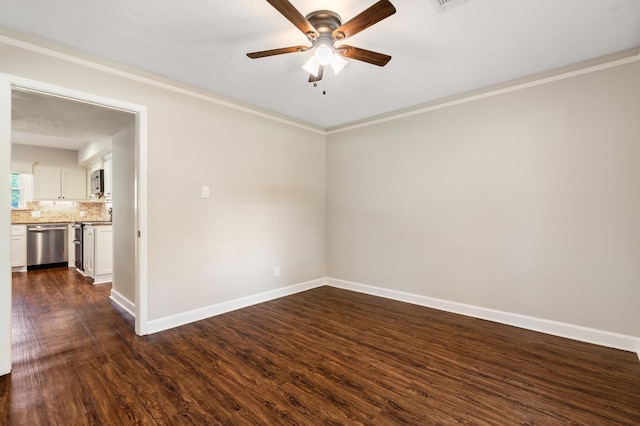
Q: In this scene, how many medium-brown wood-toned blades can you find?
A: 5